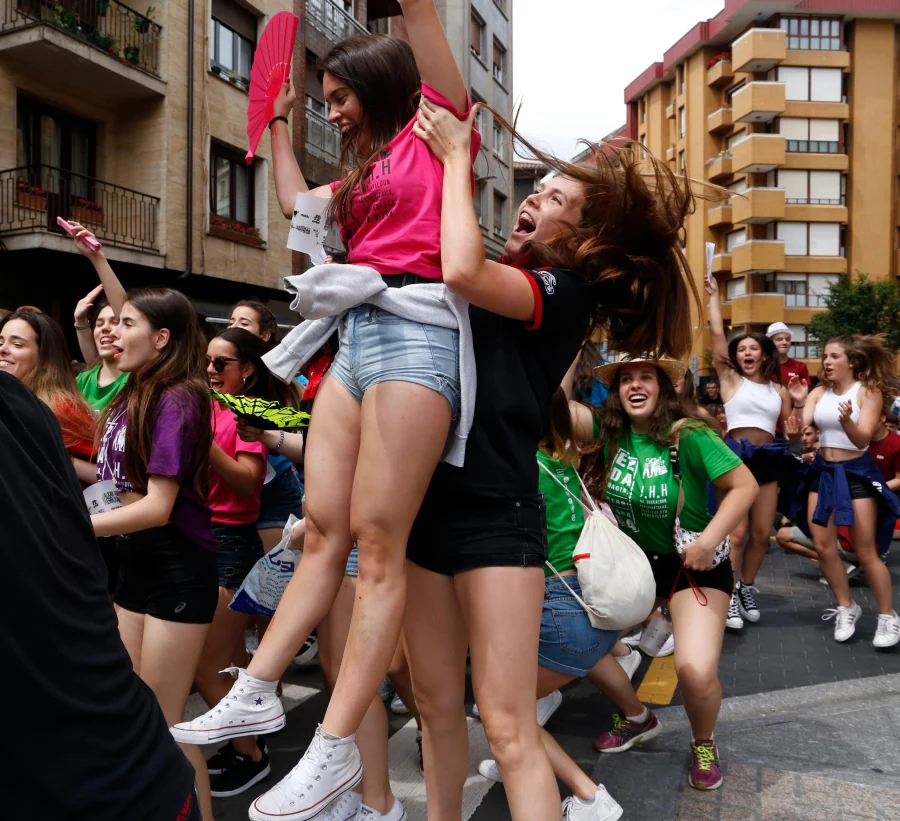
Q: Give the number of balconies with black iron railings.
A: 2